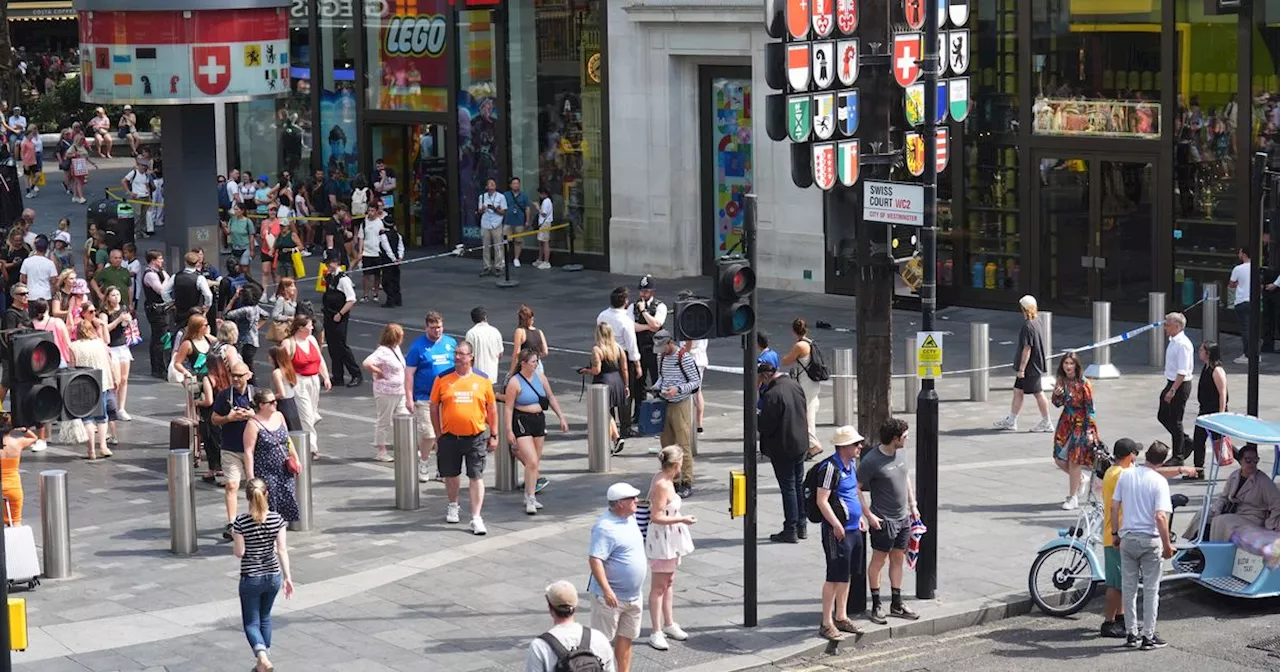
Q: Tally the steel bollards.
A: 14